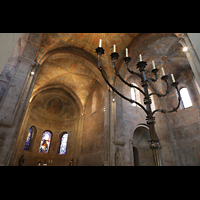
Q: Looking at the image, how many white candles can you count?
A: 7